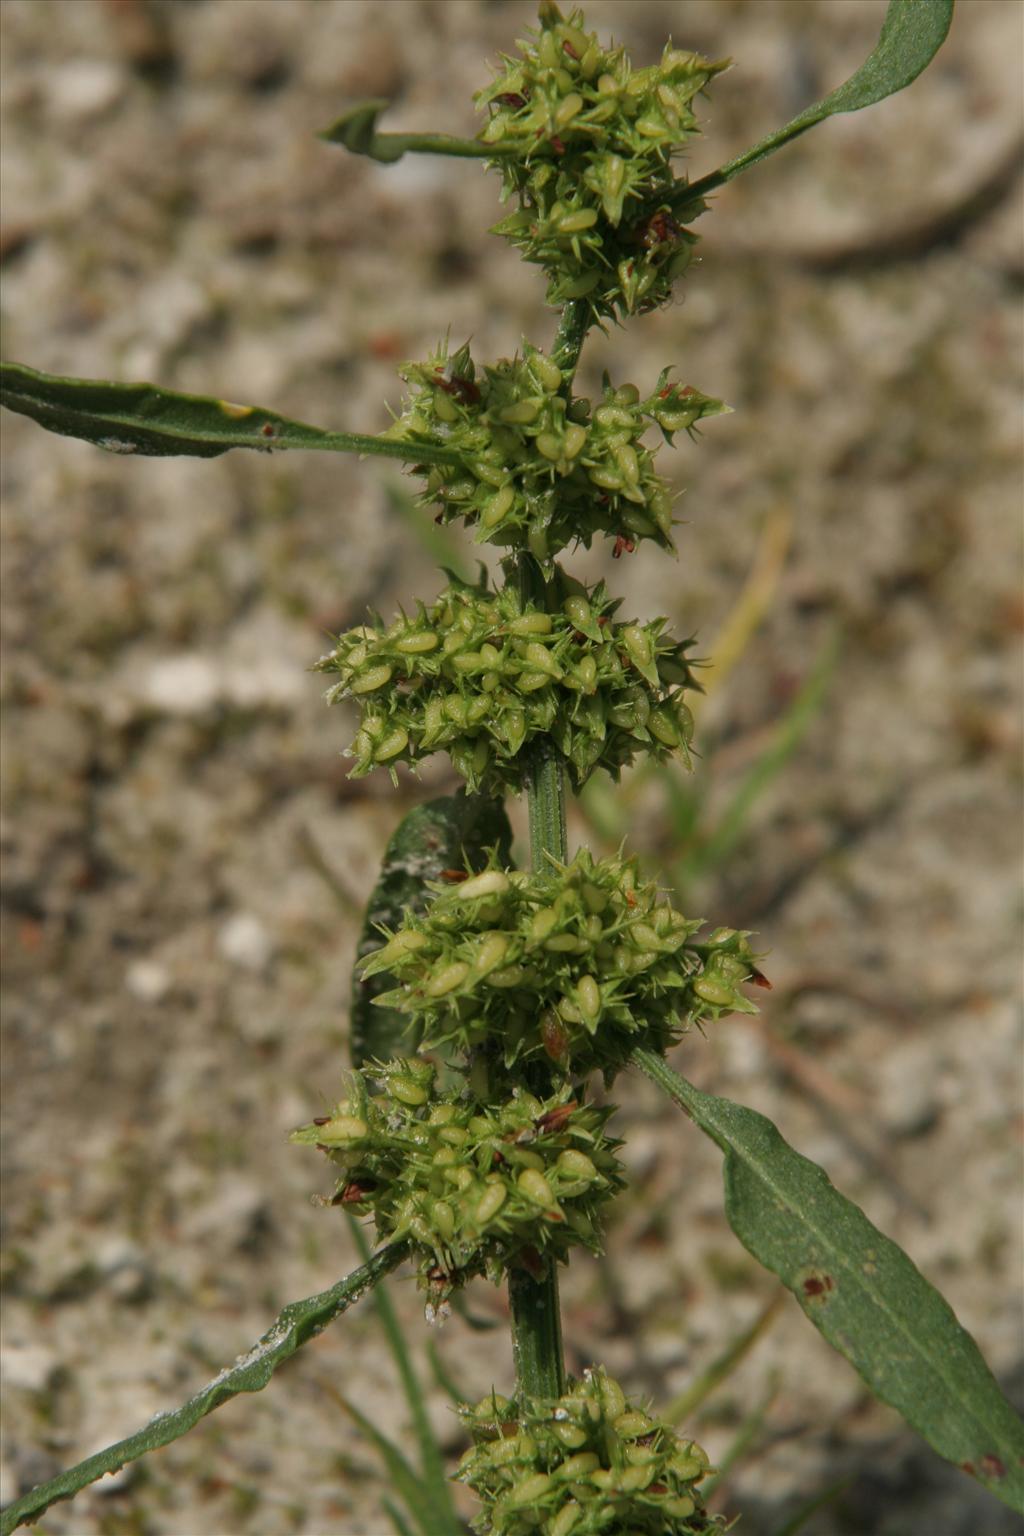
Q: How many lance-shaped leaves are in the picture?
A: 6